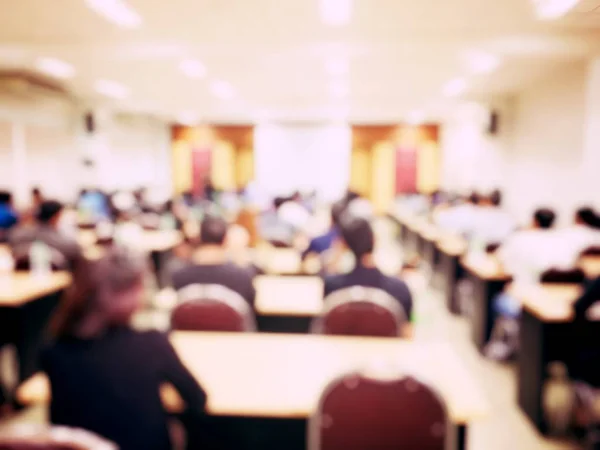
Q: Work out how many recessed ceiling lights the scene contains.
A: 11